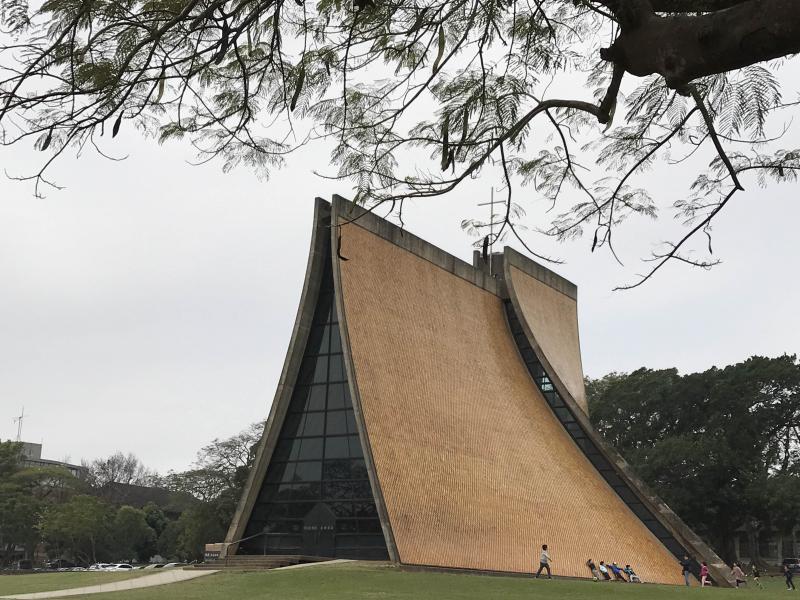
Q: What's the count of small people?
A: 10